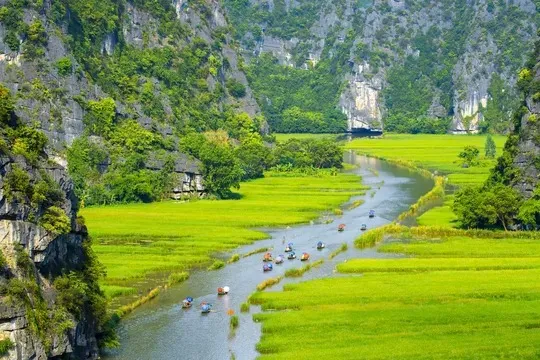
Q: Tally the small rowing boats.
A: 13